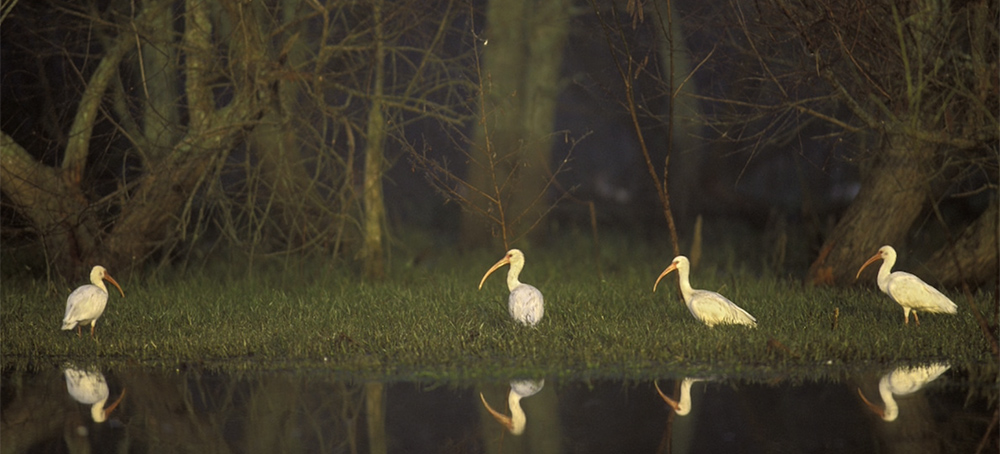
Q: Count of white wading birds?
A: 4